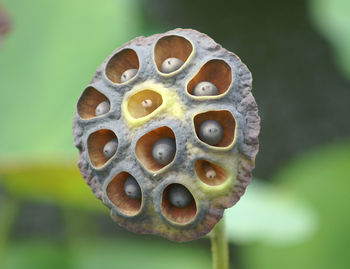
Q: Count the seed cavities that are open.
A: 11